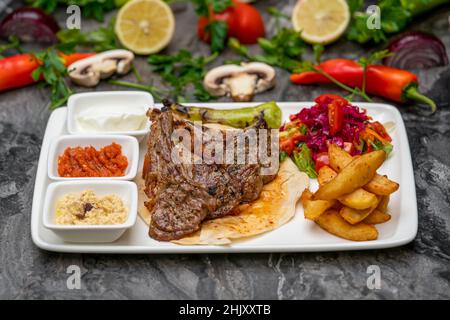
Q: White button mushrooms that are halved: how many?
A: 2